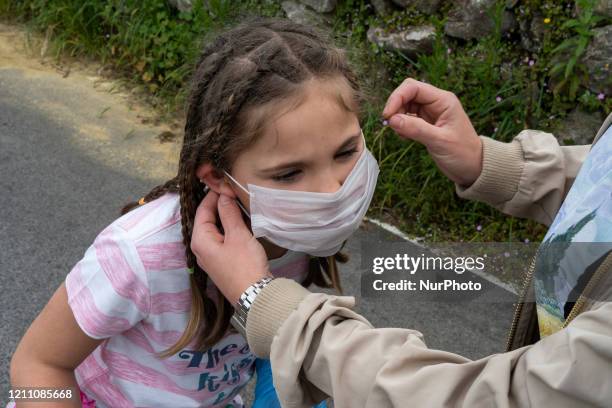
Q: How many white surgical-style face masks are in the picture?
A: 1